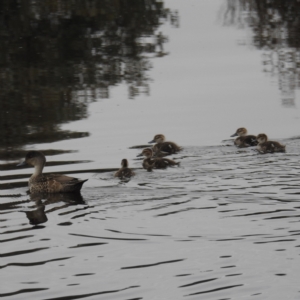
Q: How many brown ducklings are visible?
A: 5